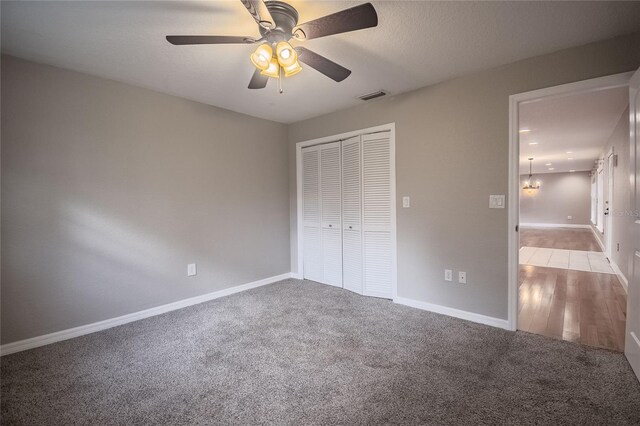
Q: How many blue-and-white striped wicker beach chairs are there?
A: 0